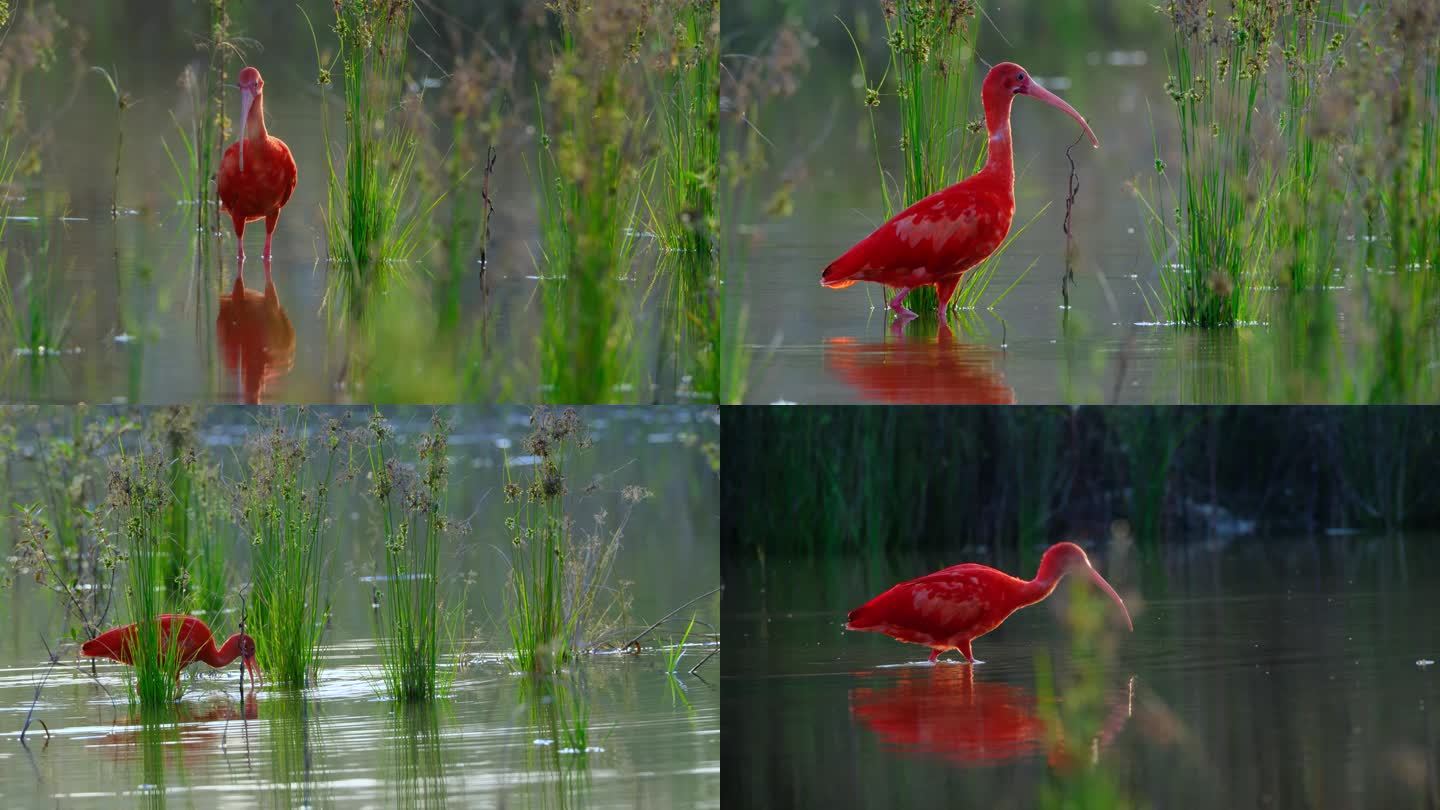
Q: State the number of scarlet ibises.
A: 4